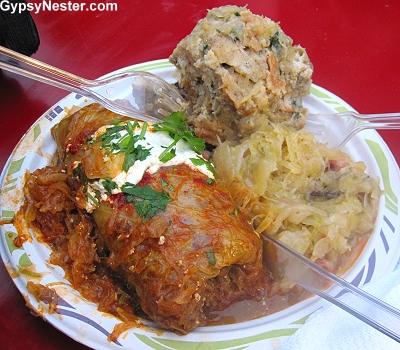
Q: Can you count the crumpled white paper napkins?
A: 1